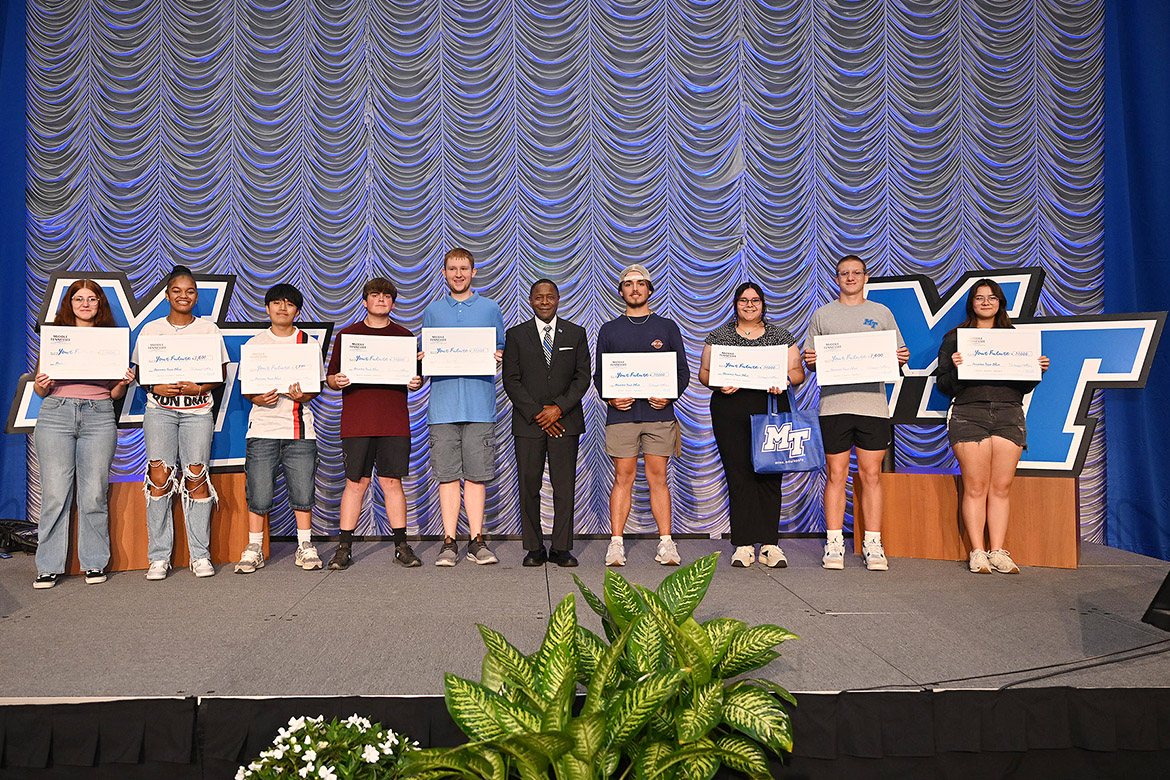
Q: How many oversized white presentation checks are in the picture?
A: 9